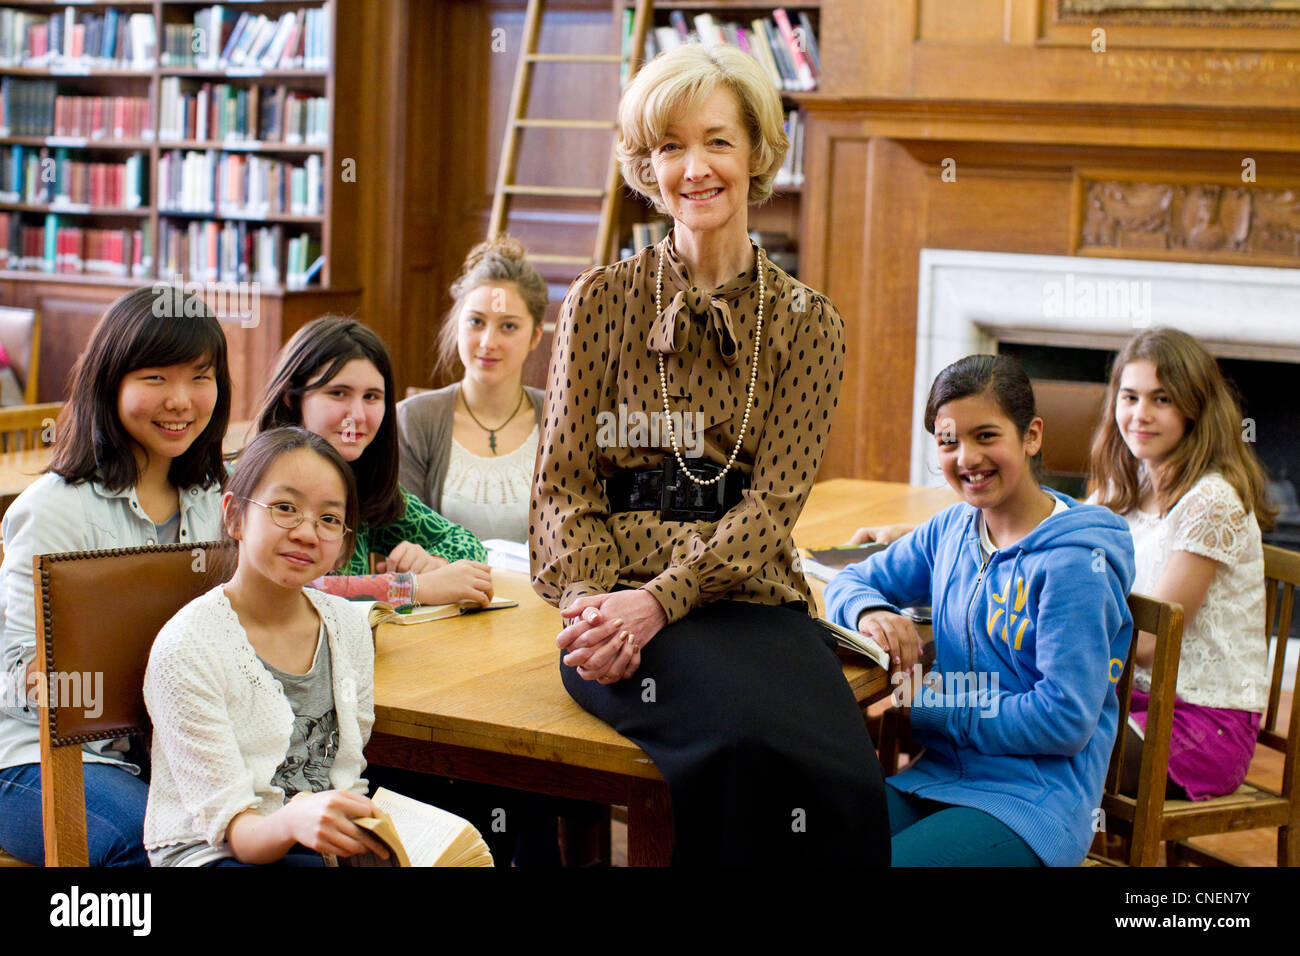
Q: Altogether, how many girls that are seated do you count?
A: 6